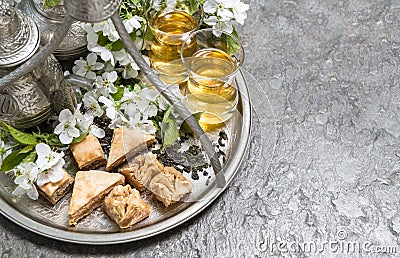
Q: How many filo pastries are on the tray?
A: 7